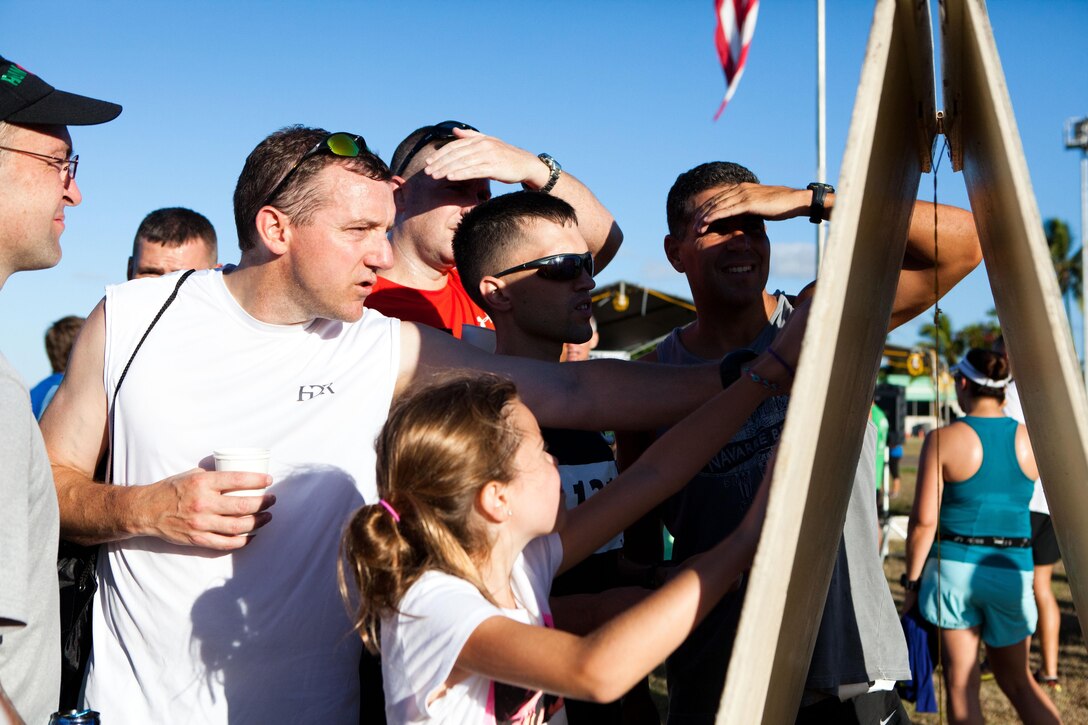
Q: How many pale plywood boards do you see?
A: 2